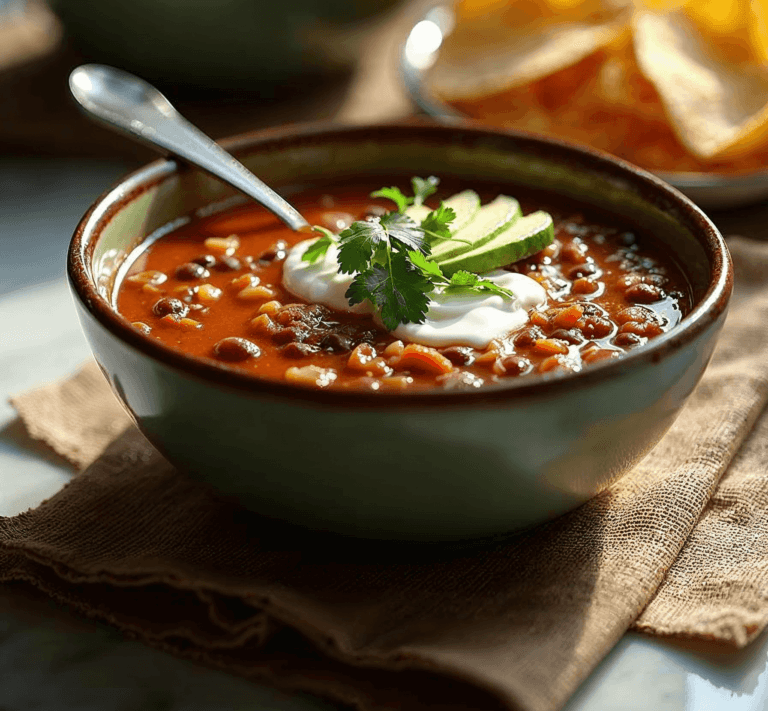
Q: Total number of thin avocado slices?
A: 3